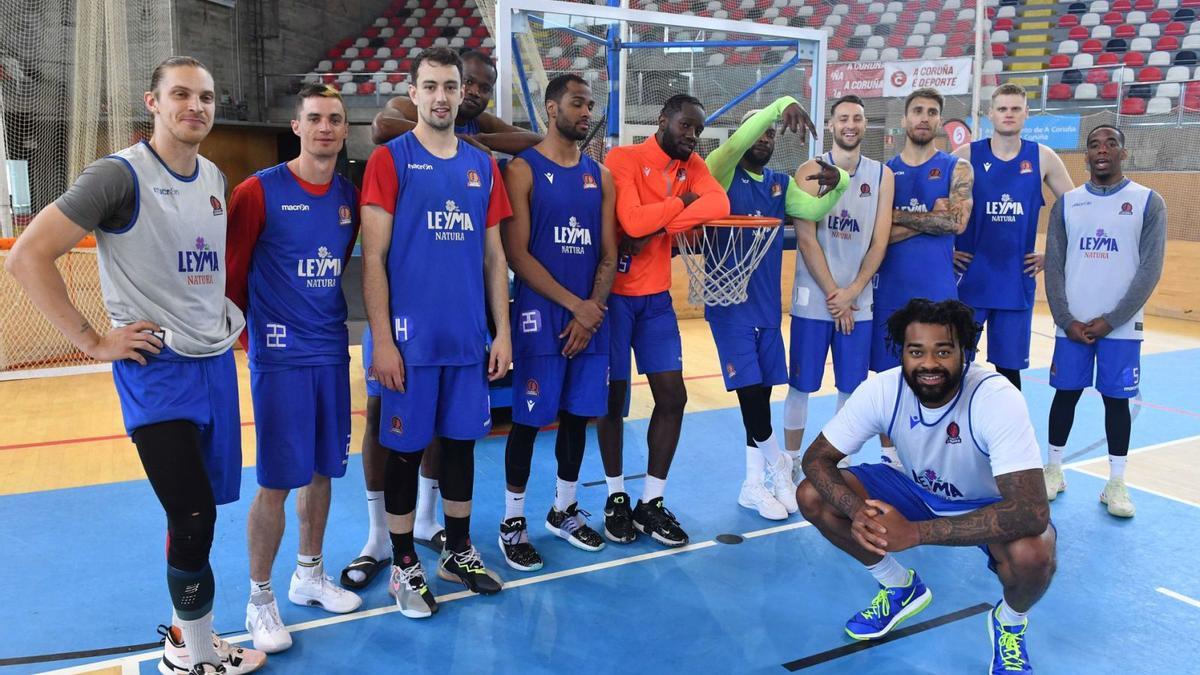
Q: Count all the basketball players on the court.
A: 12